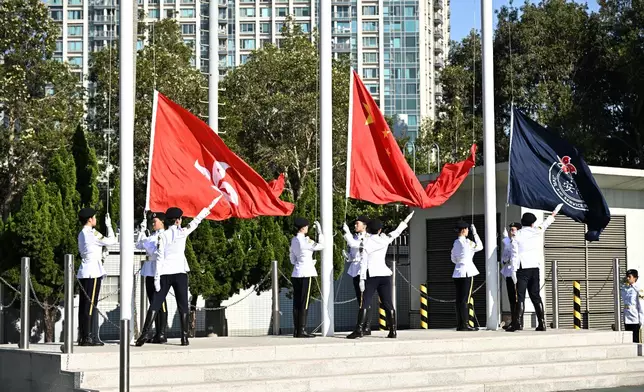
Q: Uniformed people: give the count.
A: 10